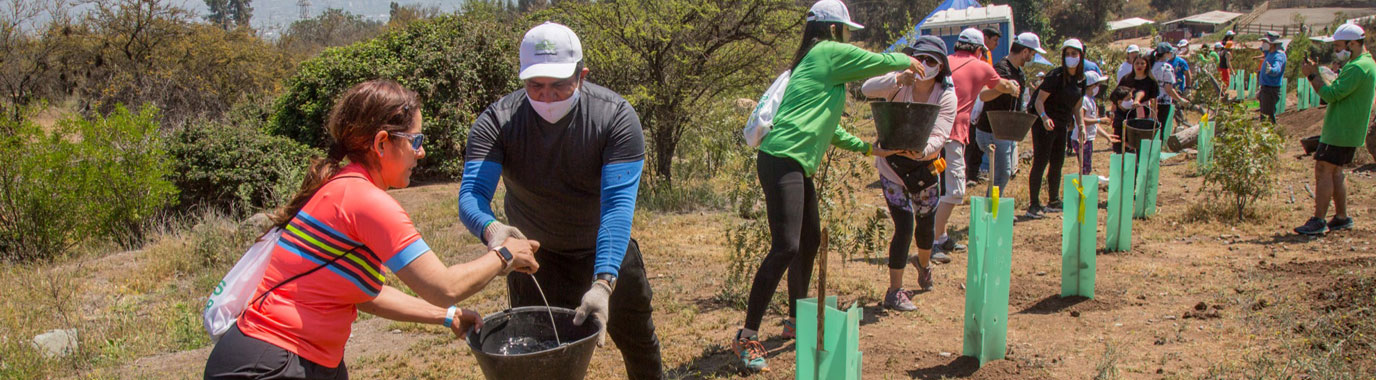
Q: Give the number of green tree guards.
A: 13